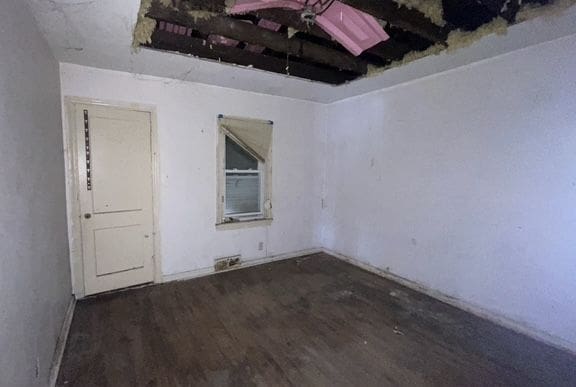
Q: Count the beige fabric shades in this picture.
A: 1